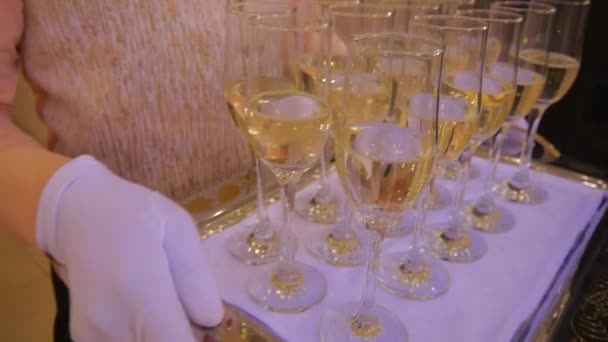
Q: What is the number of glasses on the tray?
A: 12